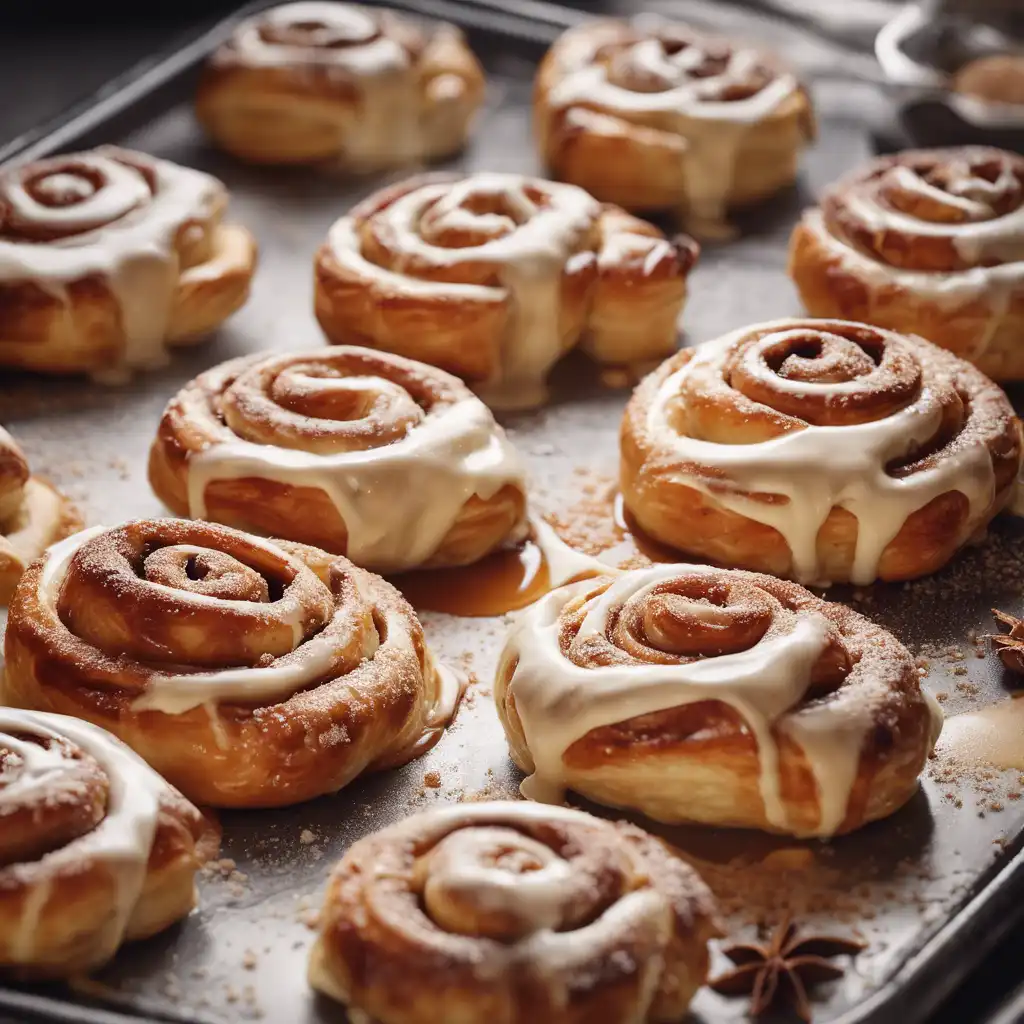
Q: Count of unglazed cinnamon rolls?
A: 0